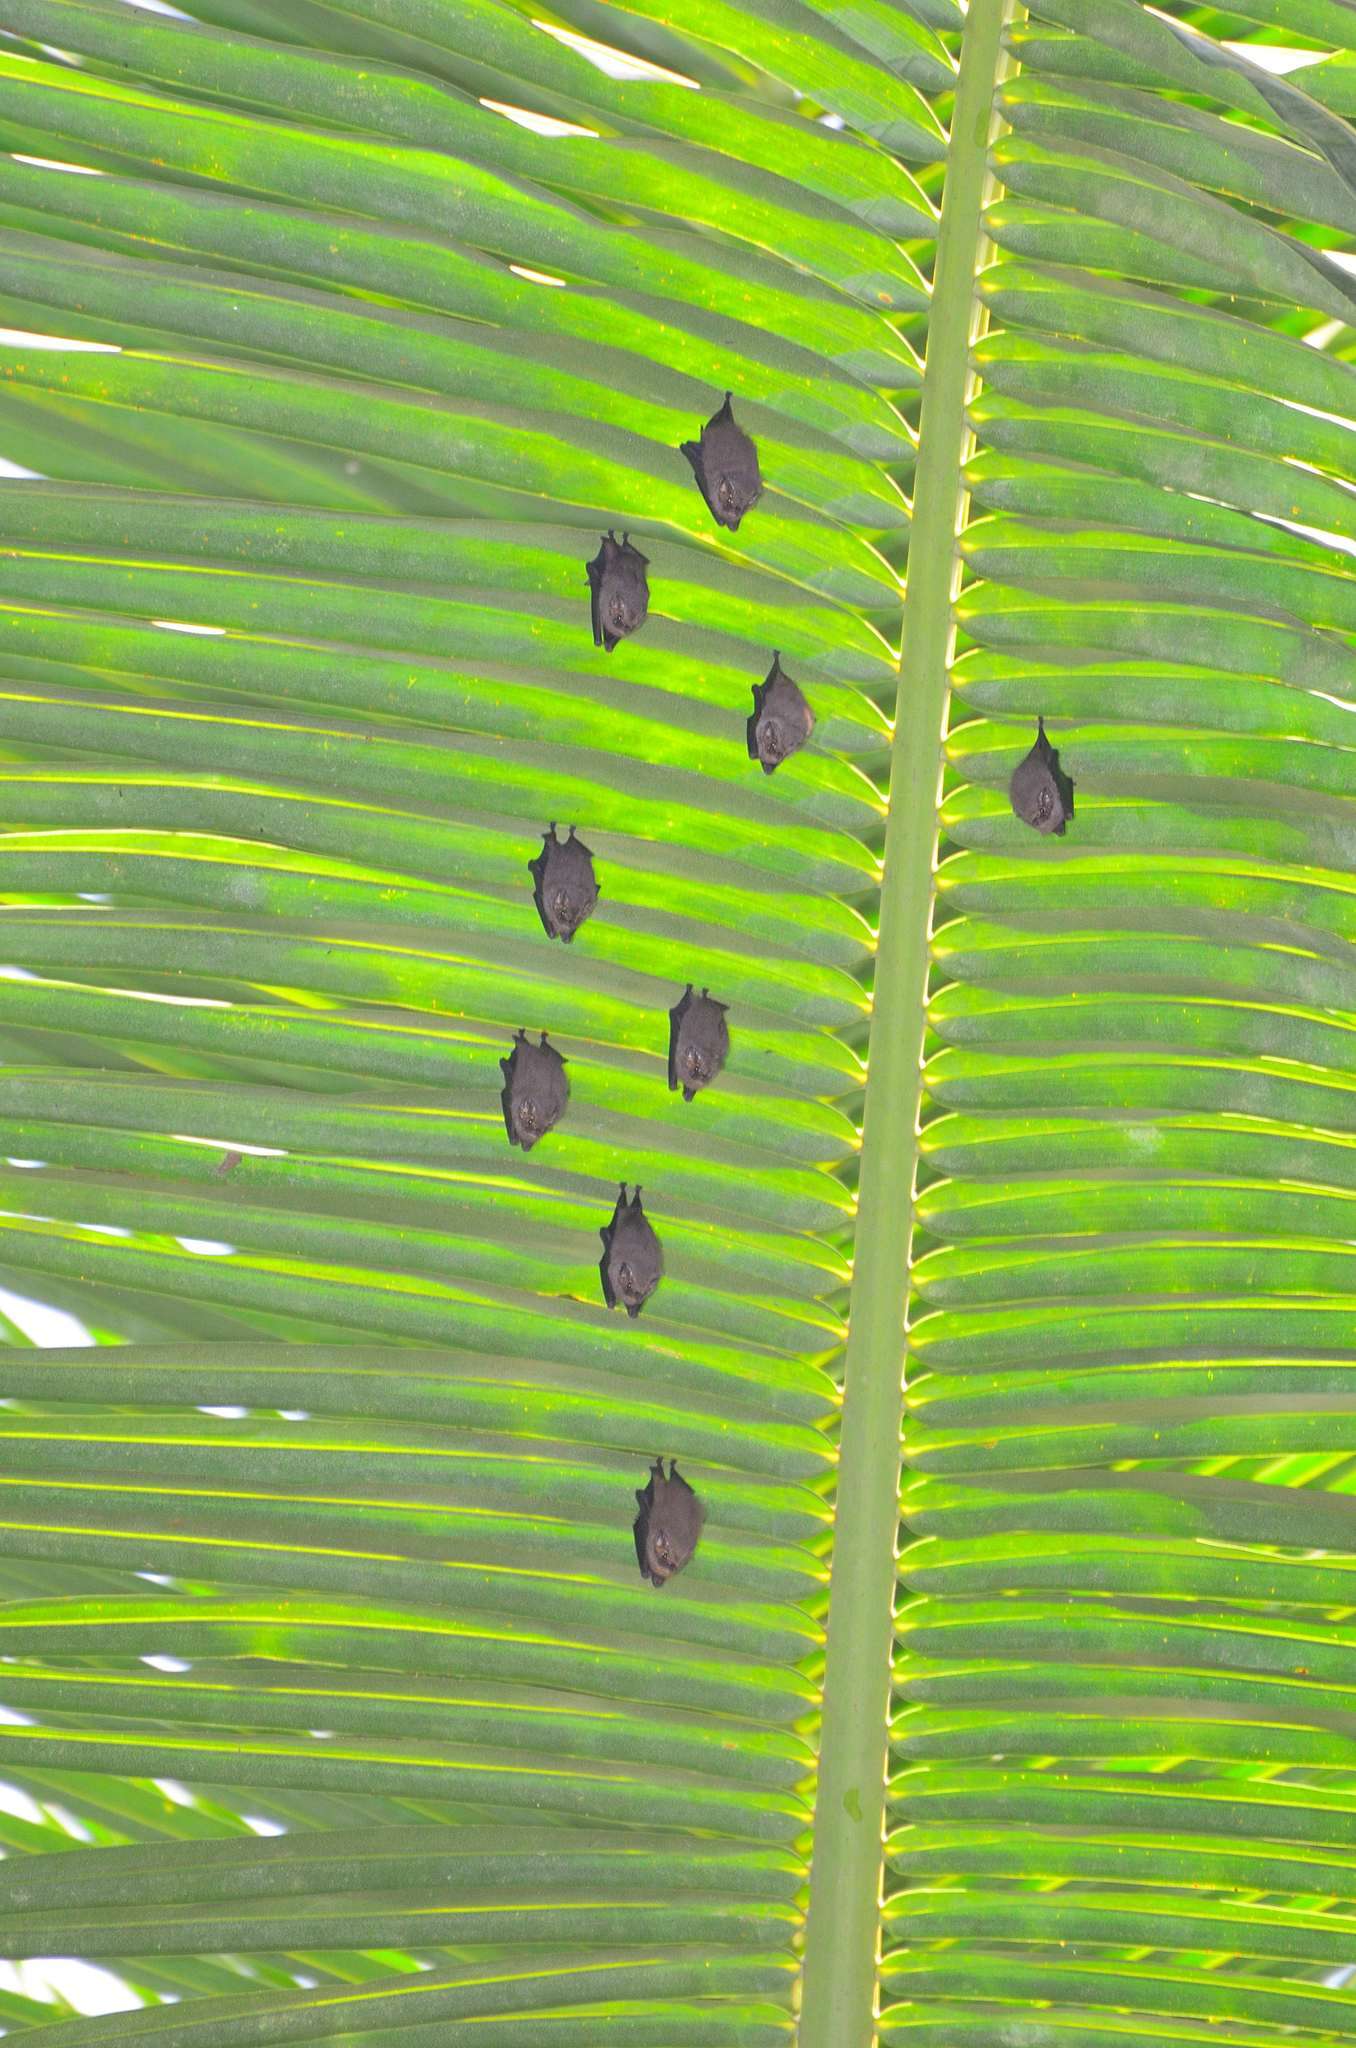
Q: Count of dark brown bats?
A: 9